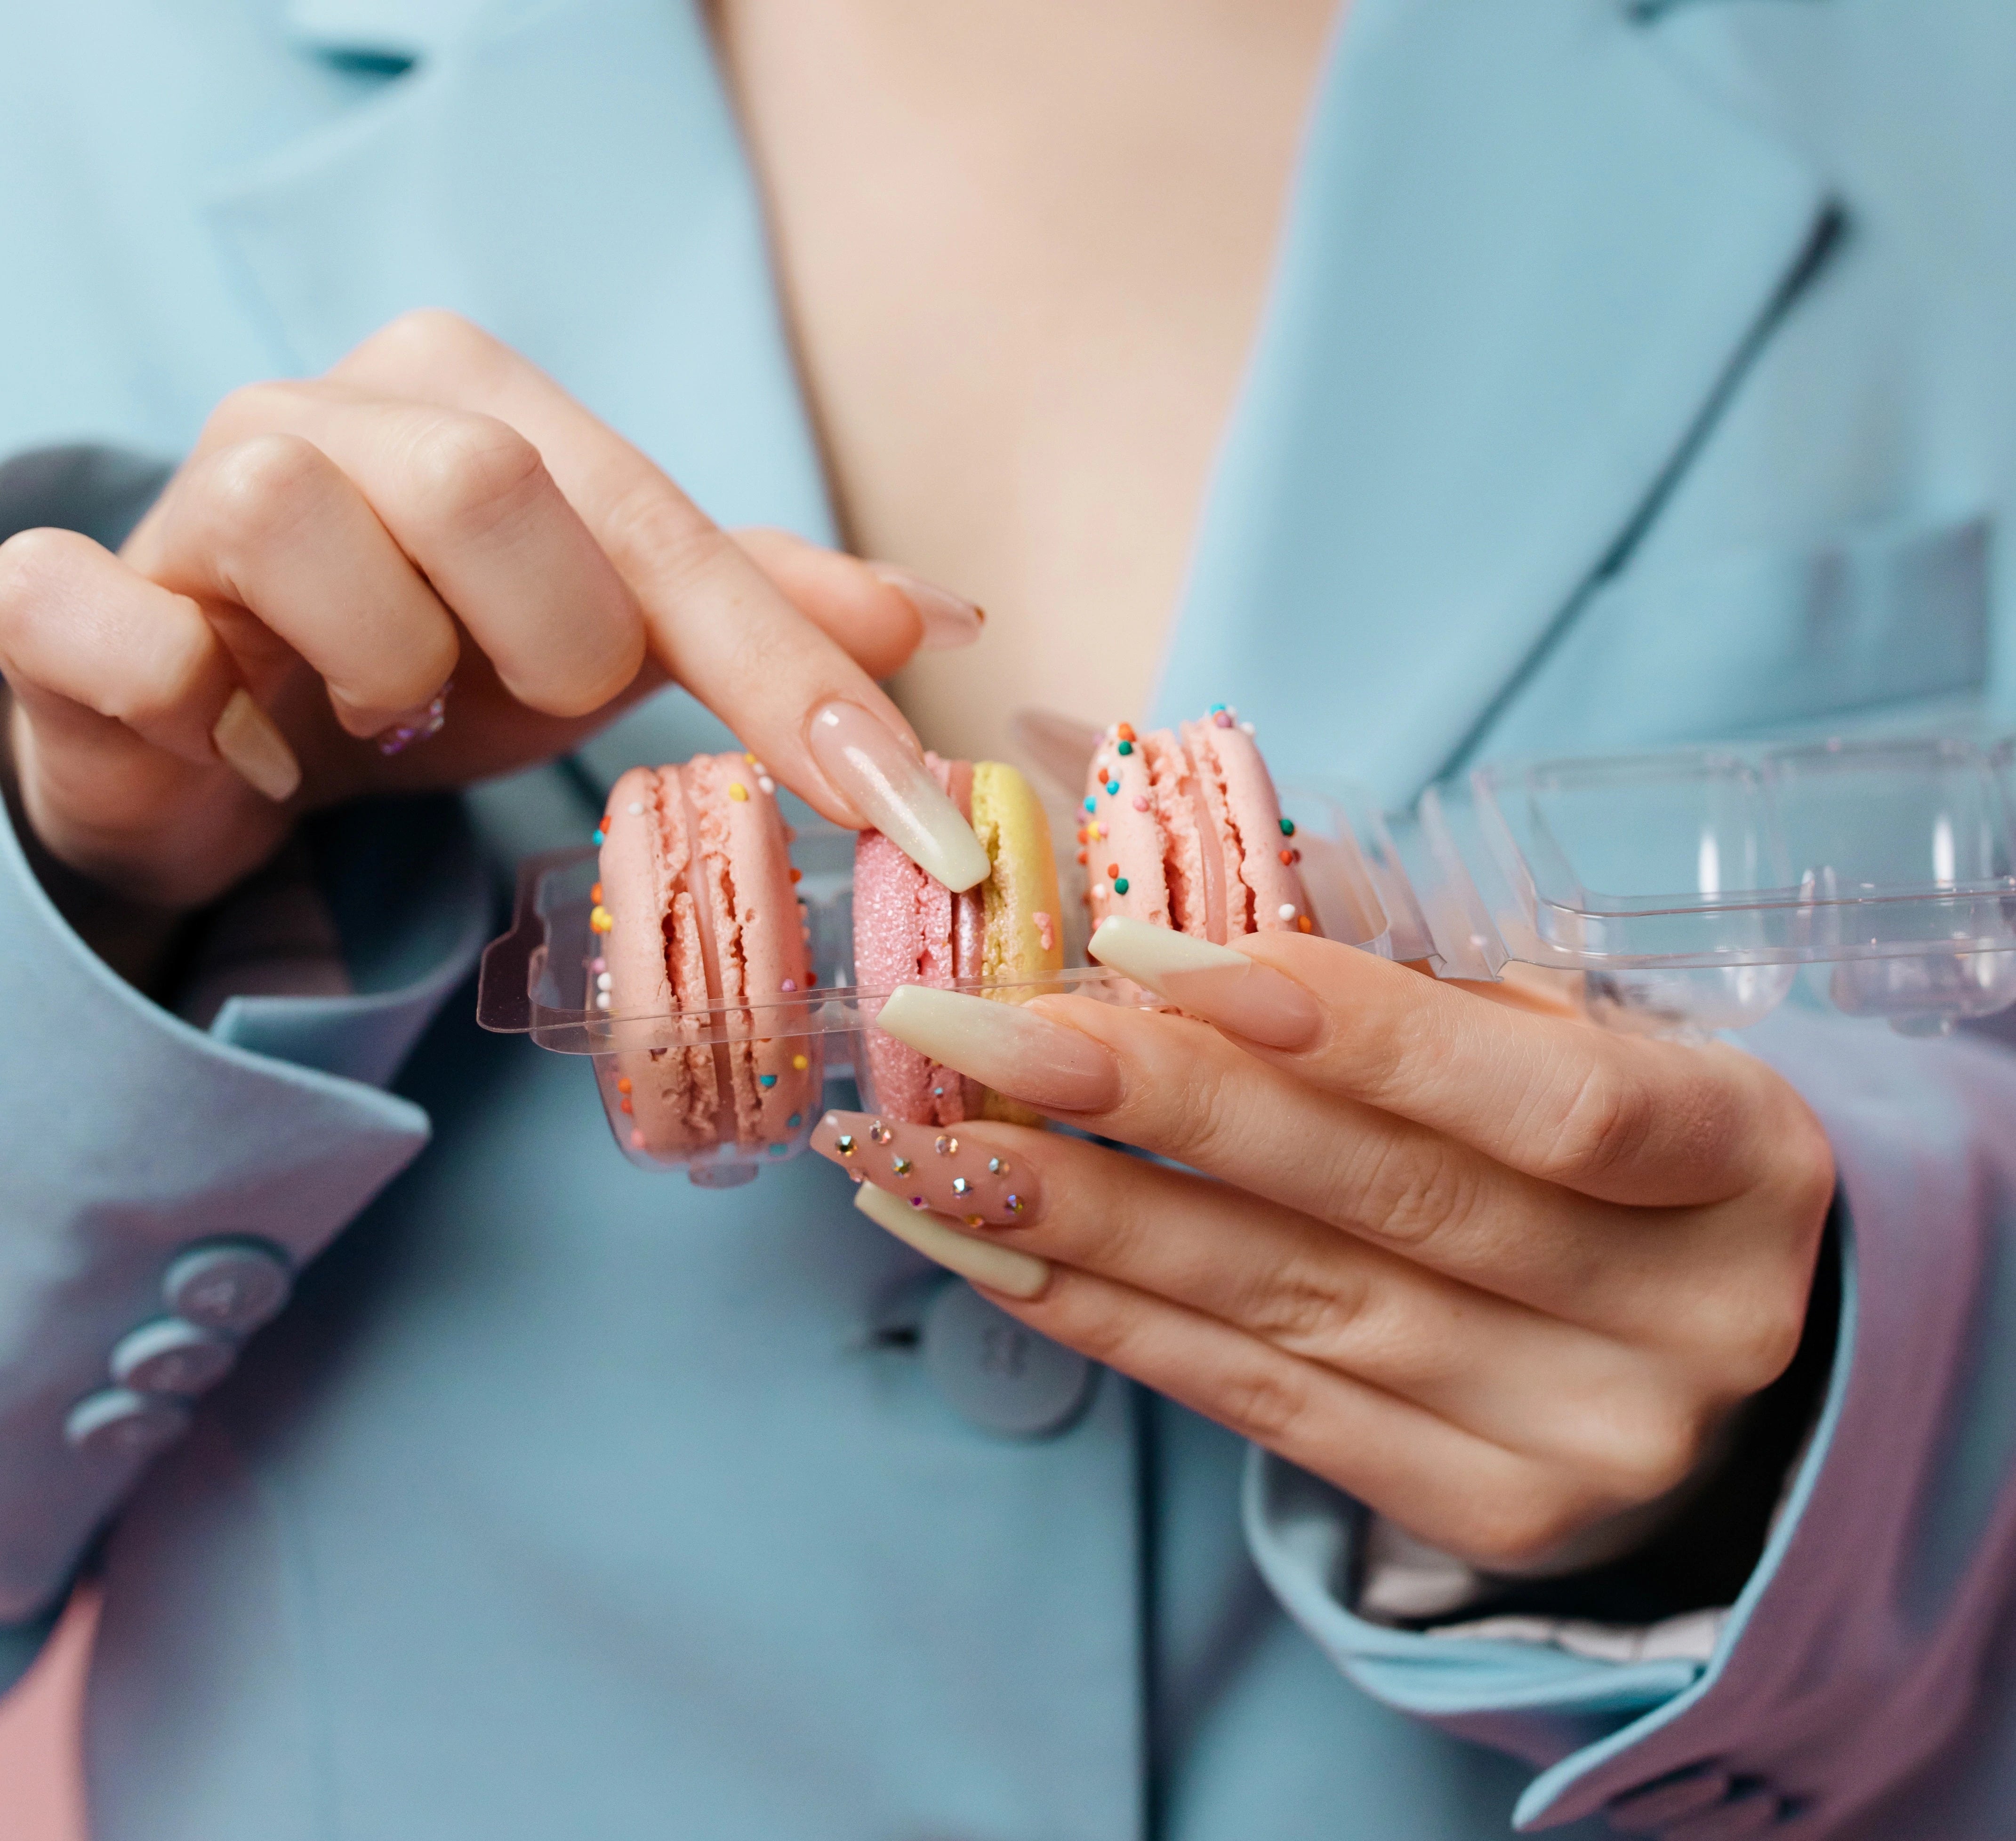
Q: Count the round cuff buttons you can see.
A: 3